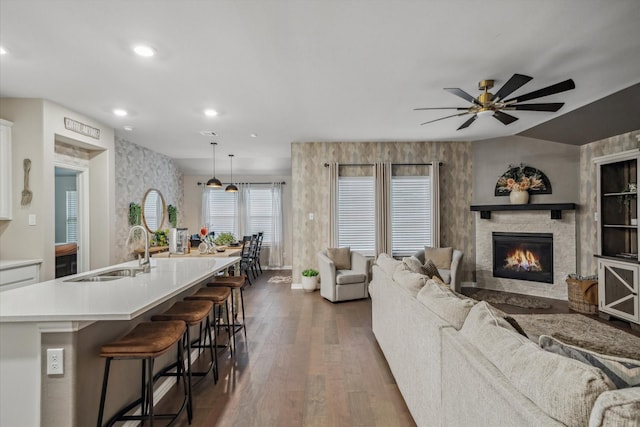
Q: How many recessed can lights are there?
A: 4